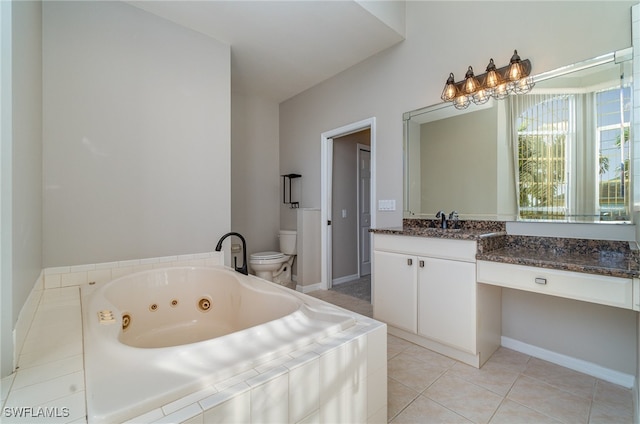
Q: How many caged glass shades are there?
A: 4